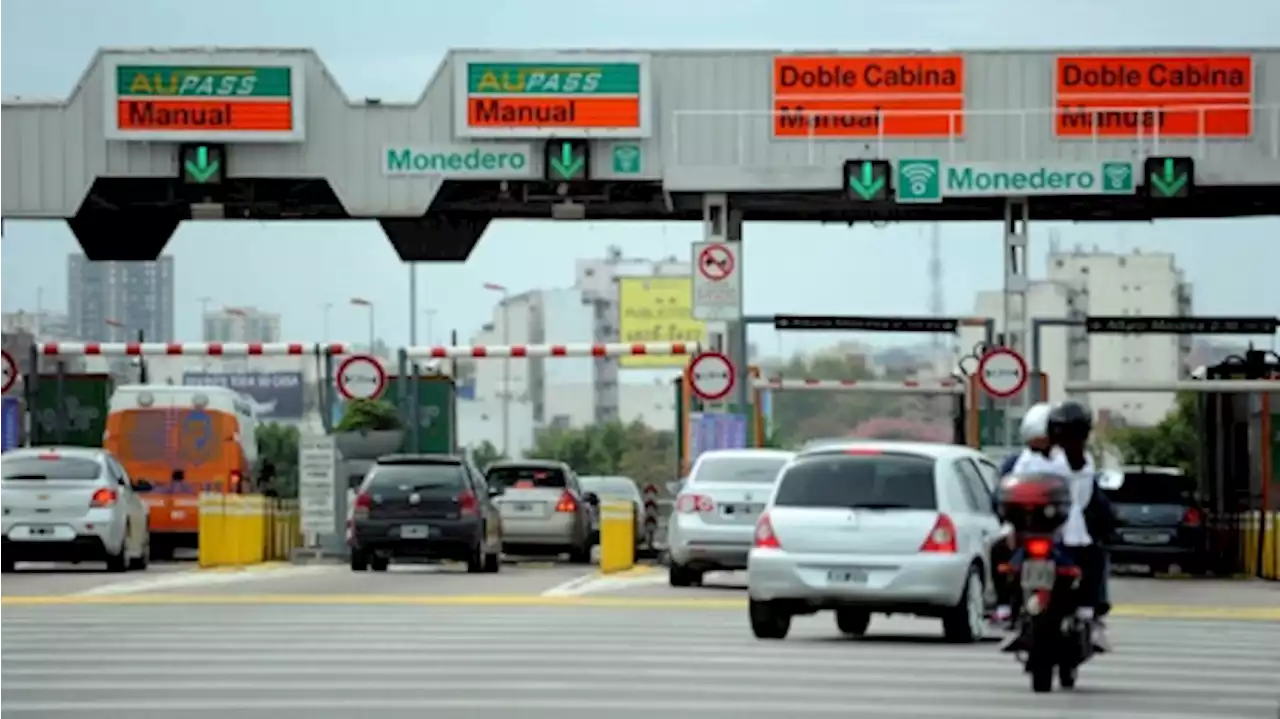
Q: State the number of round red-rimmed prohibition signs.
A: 5